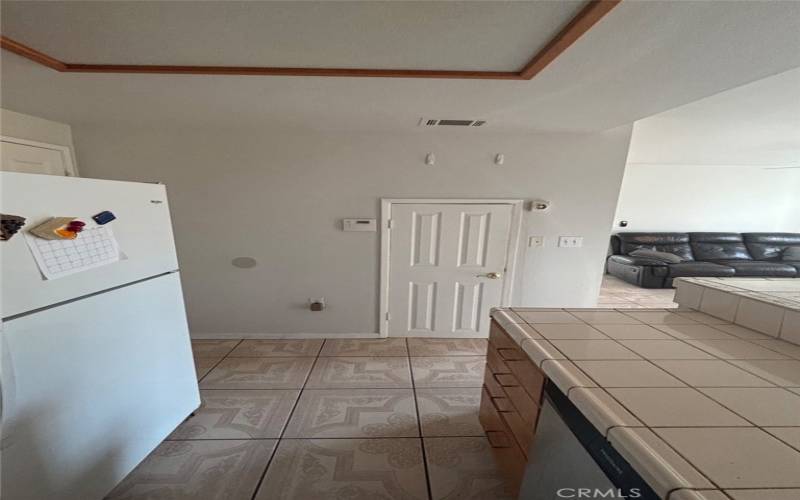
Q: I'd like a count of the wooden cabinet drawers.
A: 4